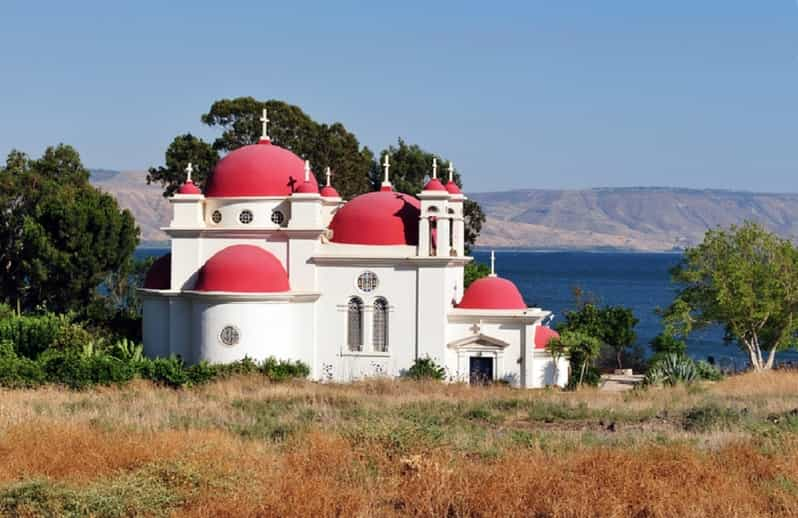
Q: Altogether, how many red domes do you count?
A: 11